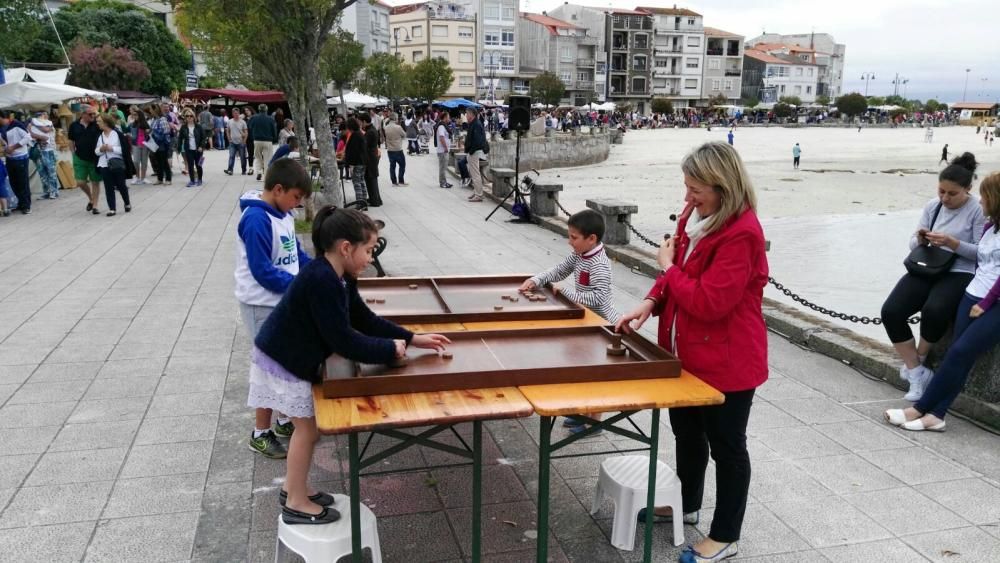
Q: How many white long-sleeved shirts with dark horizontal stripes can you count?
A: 1